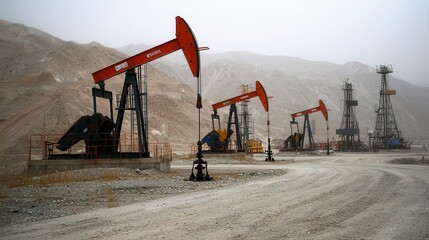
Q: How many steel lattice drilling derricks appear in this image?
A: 2